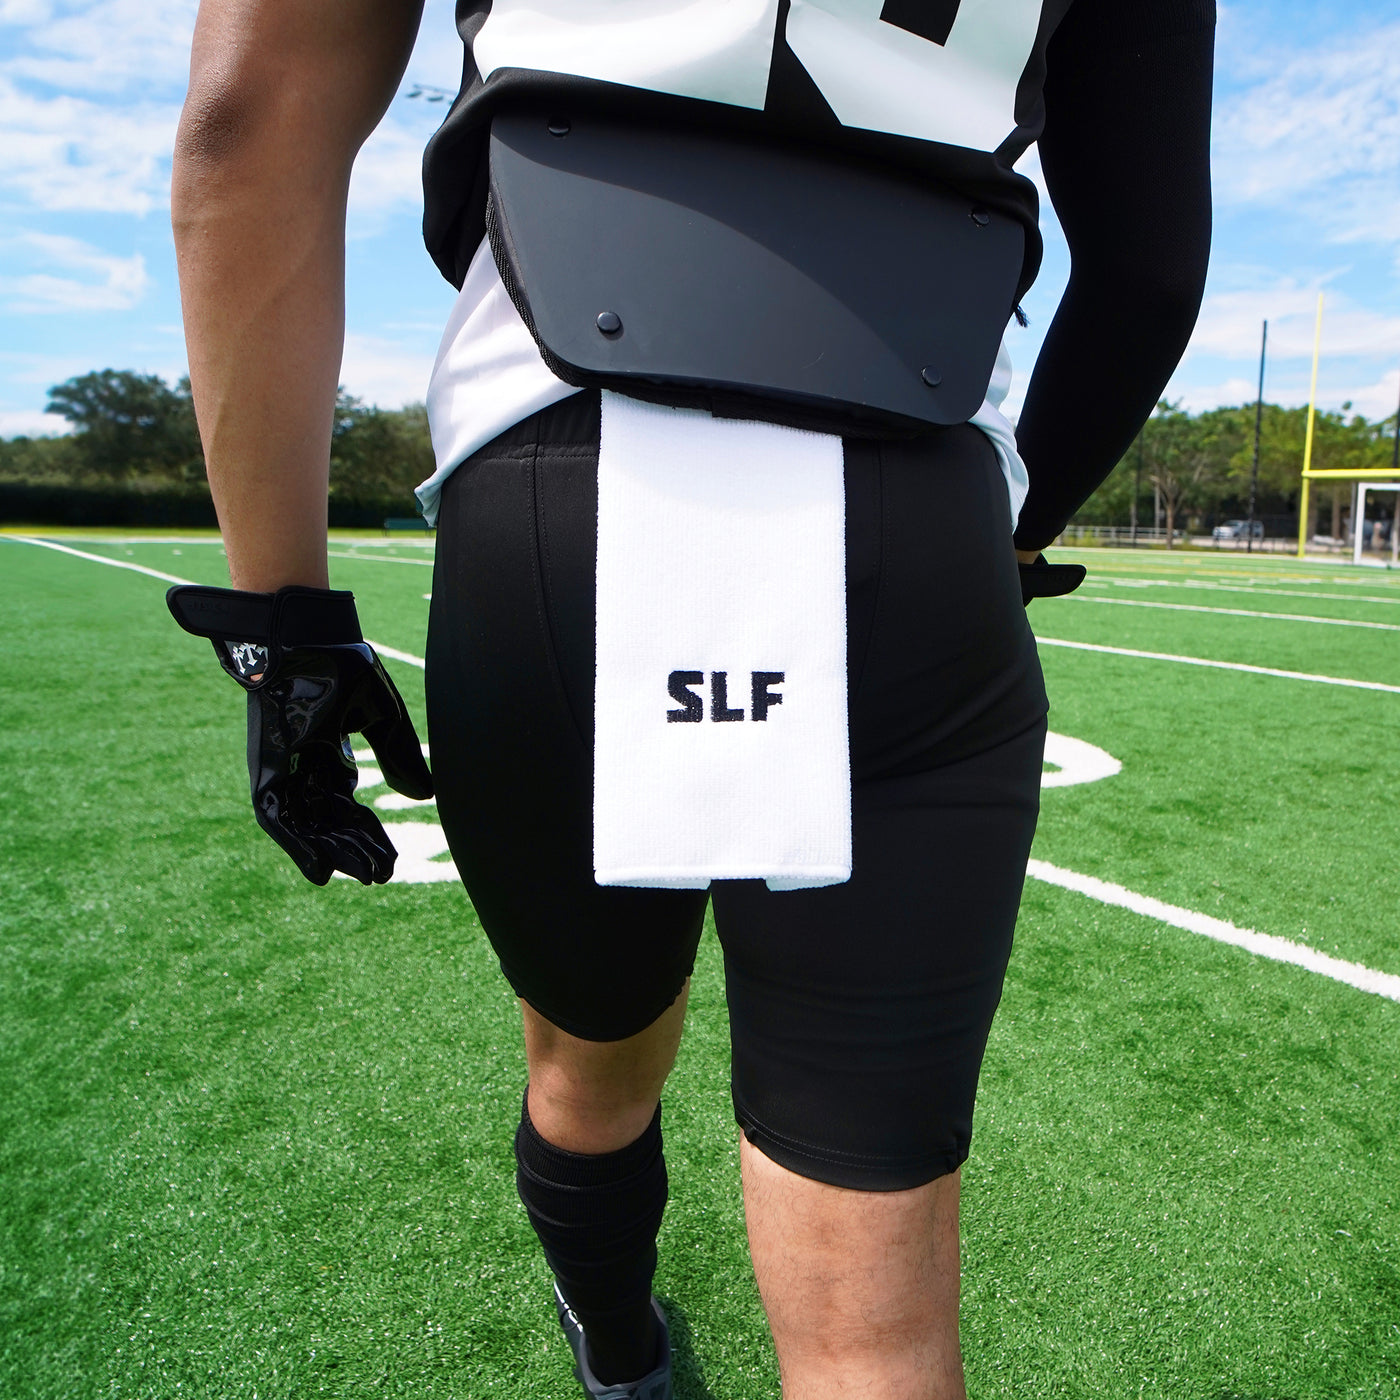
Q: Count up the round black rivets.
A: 4